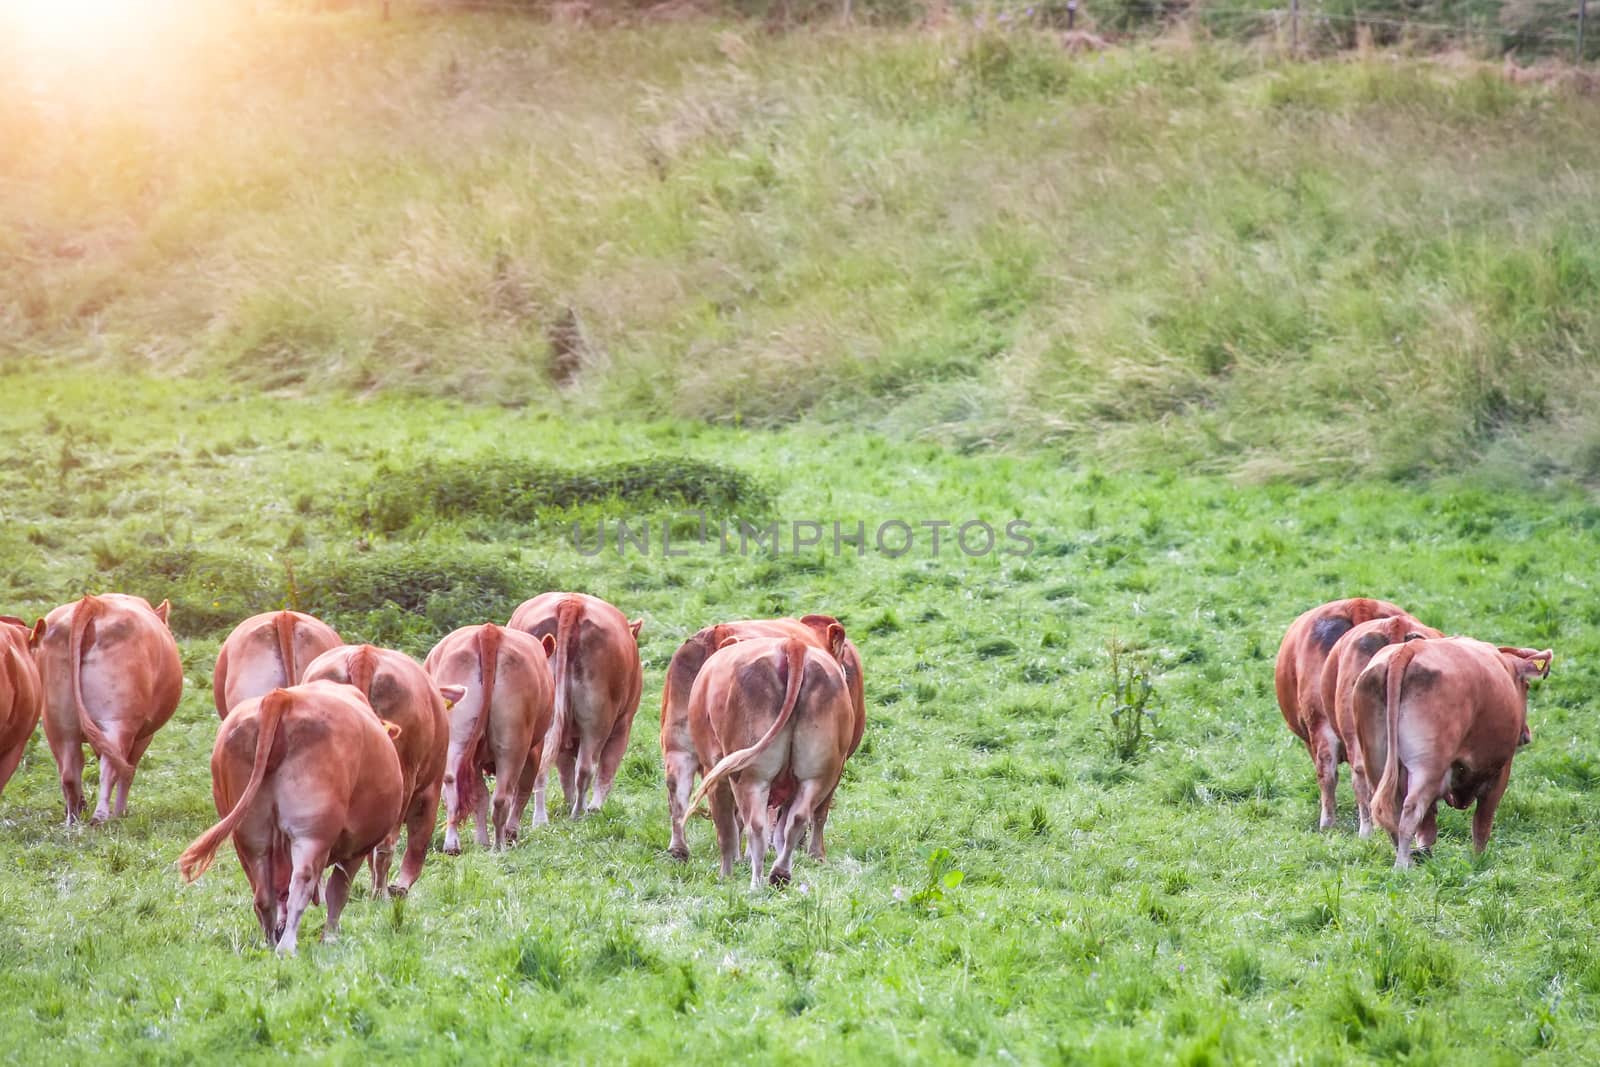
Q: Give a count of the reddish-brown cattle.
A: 12